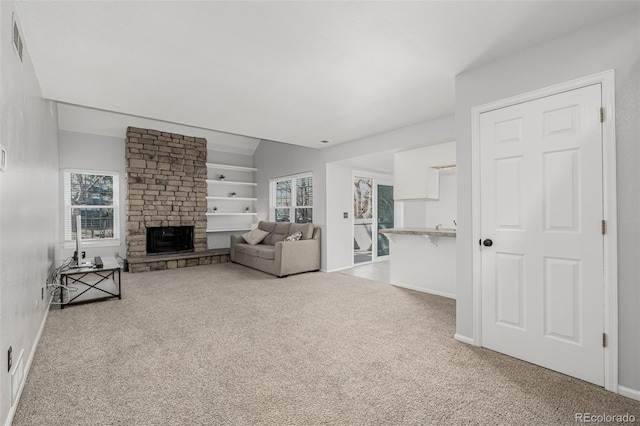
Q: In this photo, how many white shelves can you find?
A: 5